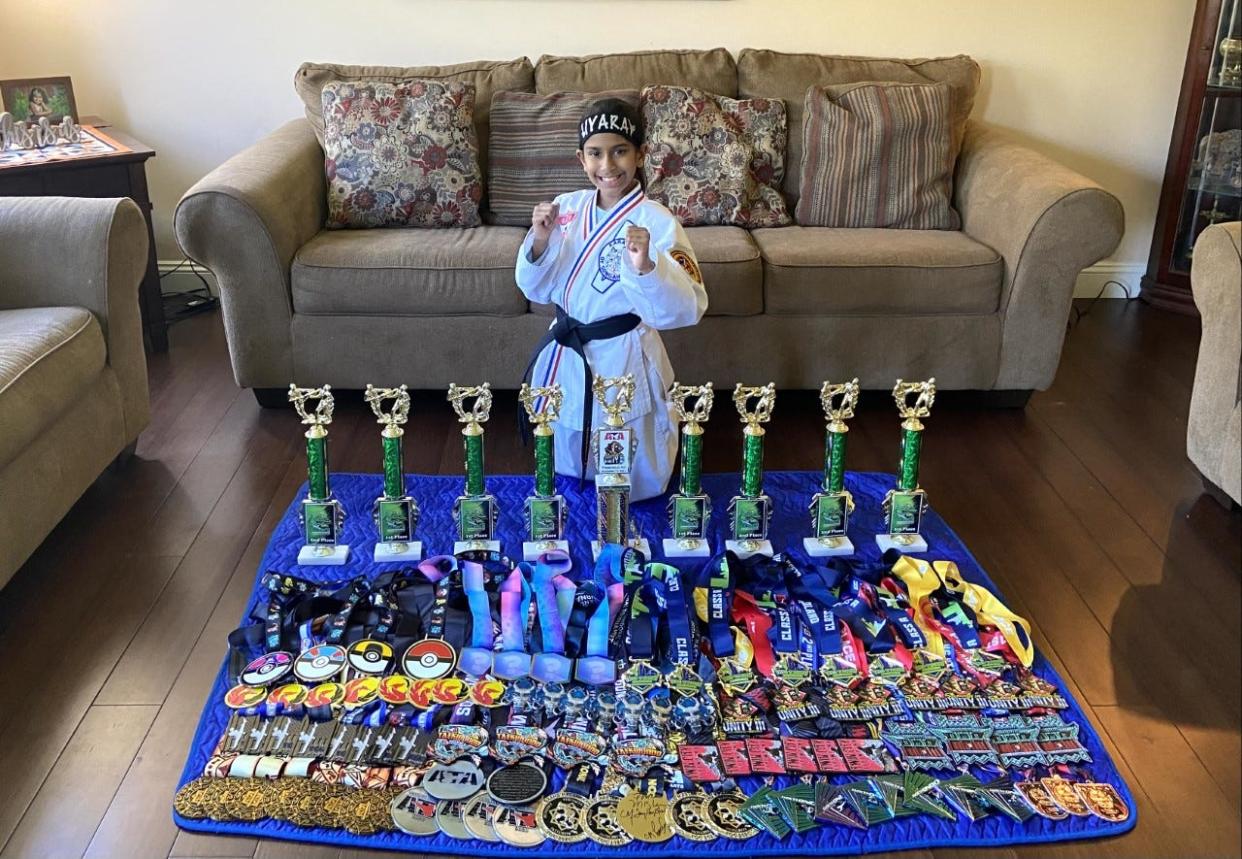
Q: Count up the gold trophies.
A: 9